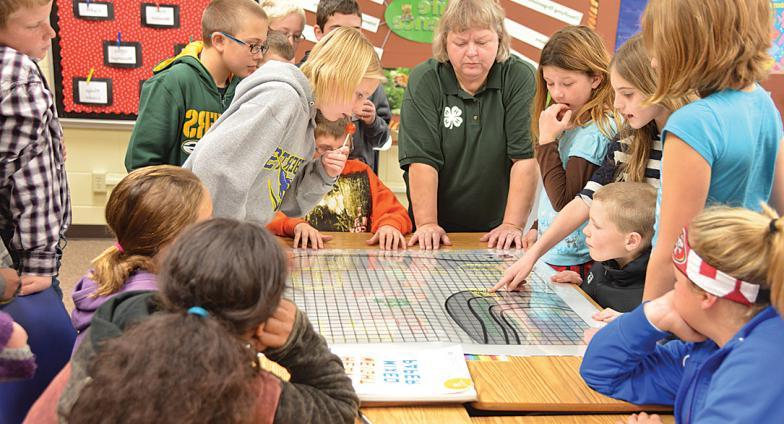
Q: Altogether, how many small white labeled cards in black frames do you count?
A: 4